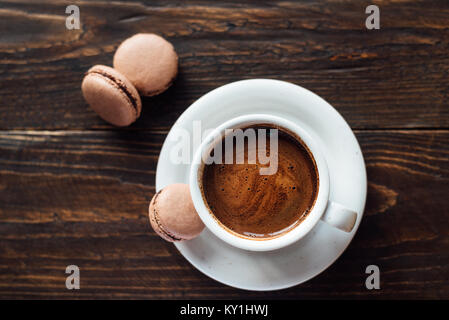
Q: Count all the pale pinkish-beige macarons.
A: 3